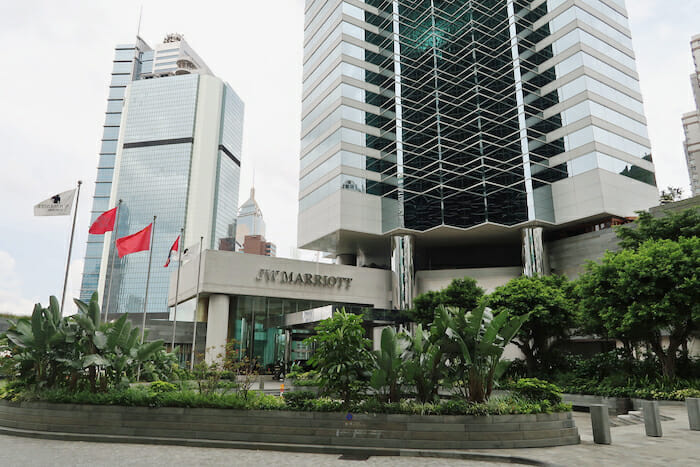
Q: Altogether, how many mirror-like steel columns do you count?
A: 2